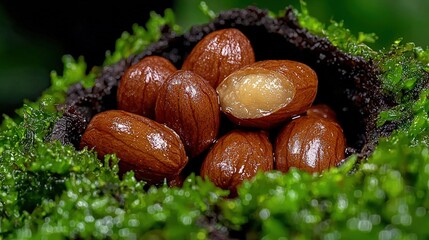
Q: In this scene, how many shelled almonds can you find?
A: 1